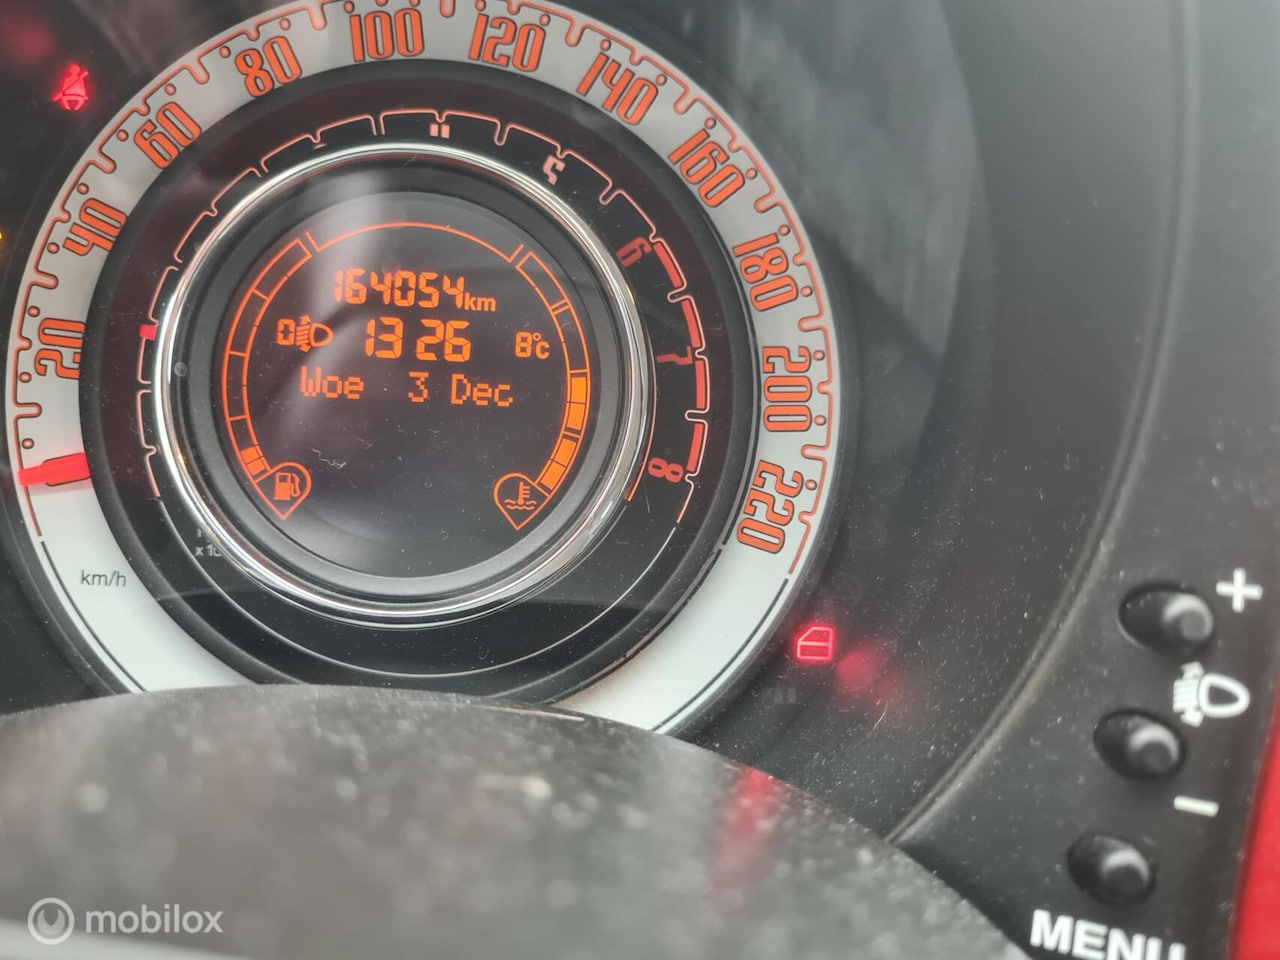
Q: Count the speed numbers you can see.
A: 11